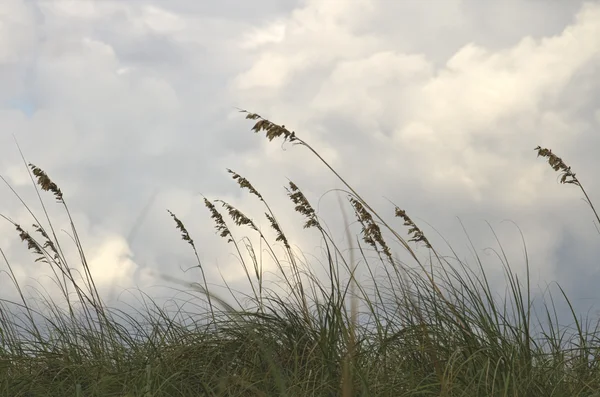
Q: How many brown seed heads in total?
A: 13